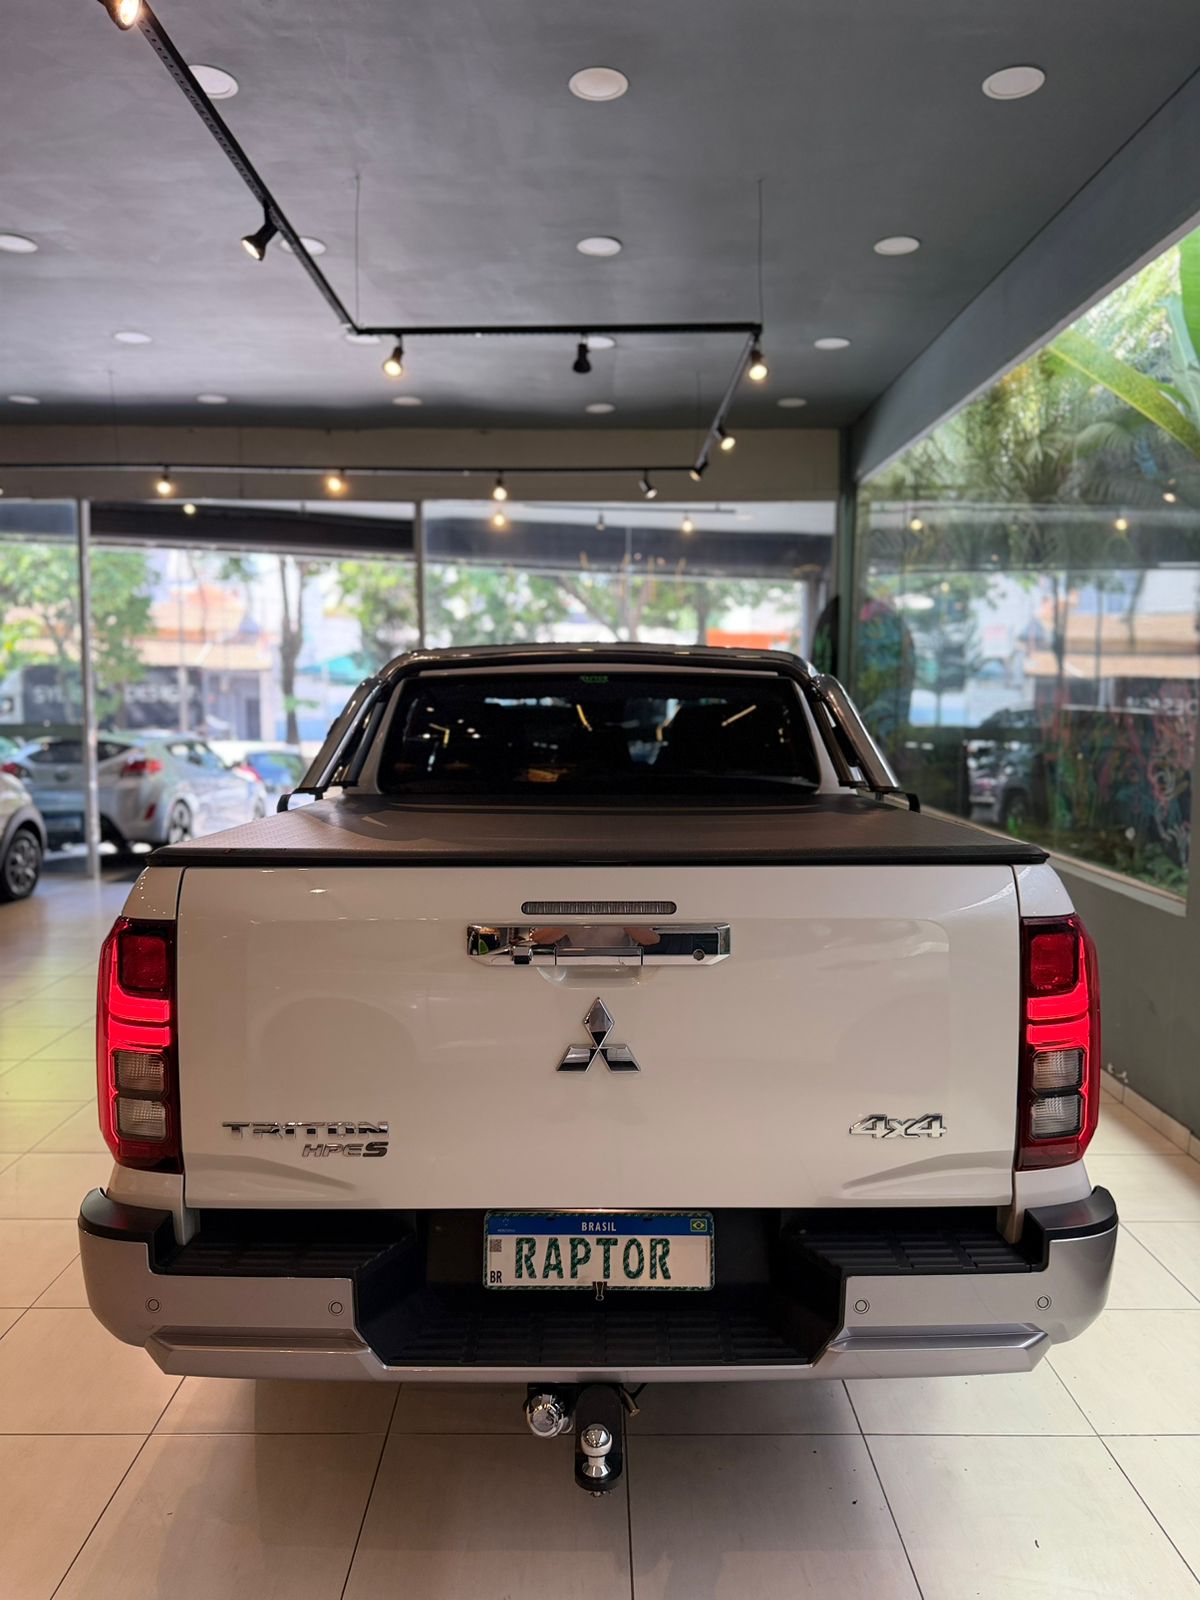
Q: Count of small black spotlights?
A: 11